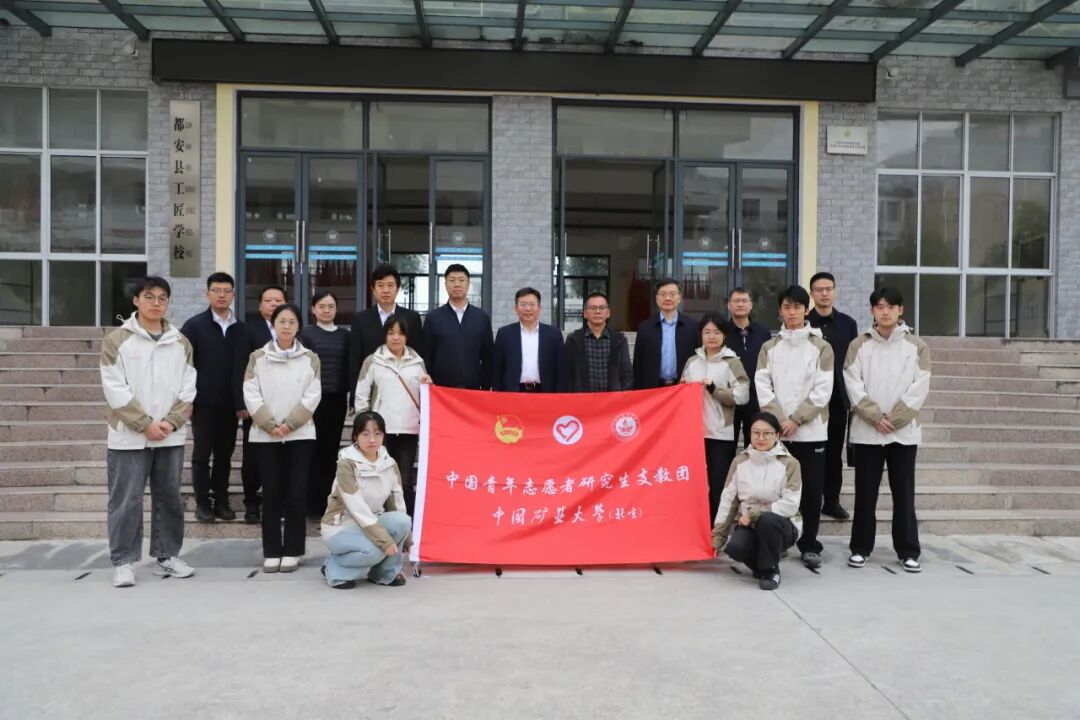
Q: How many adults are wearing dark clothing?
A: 10